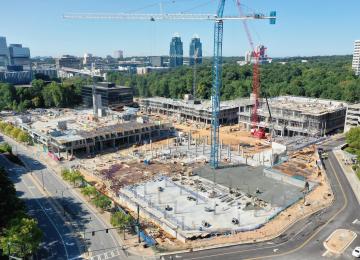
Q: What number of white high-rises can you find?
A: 1